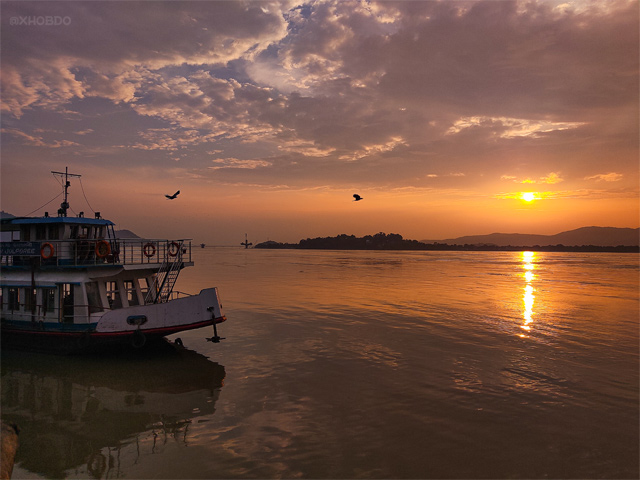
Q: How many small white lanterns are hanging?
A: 0